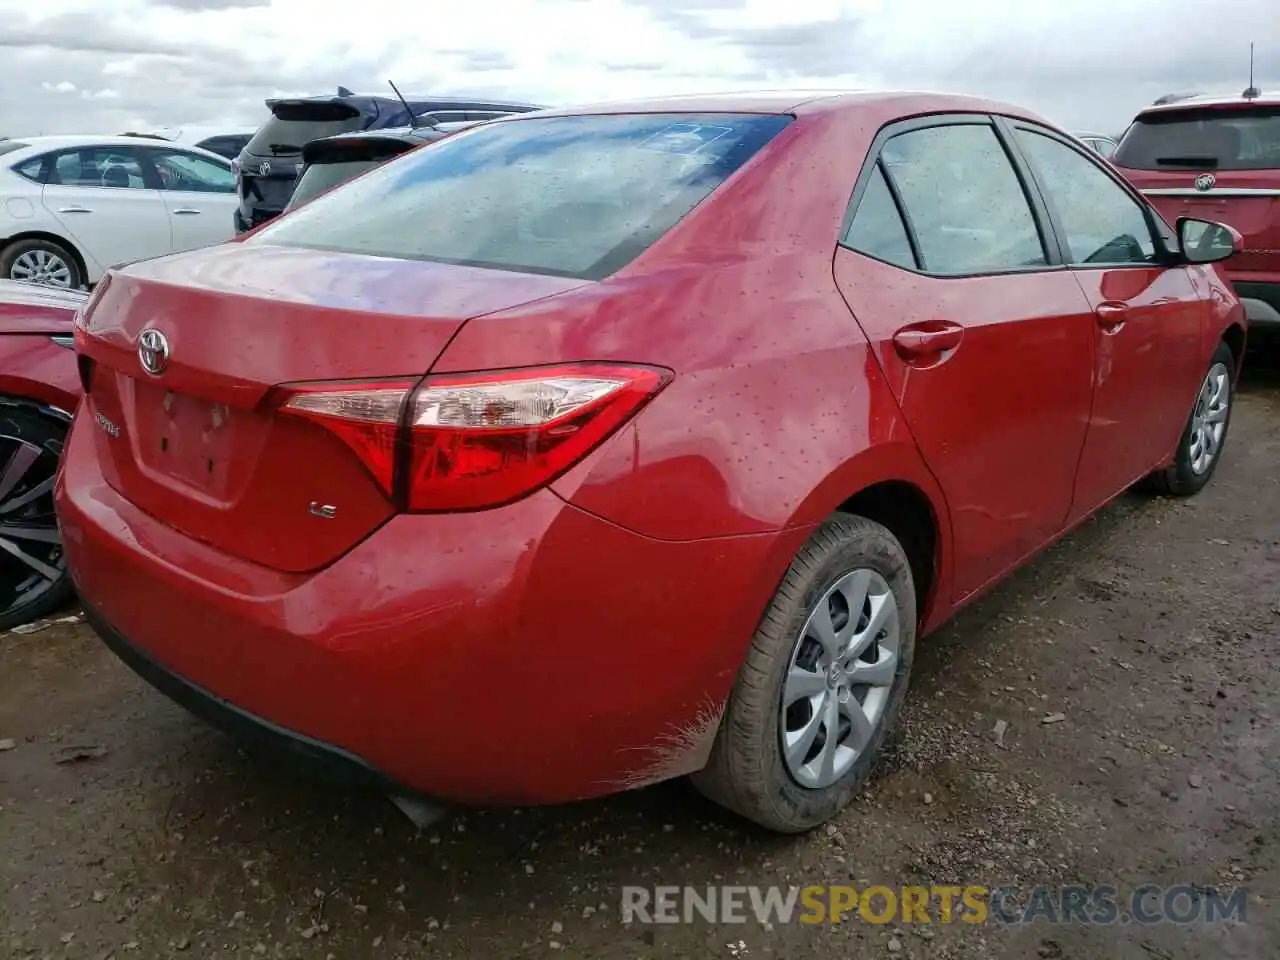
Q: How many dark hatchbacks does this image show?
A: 2